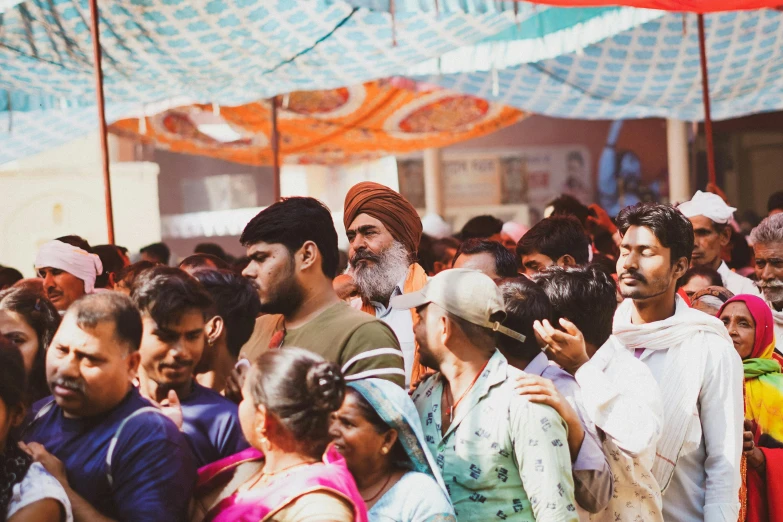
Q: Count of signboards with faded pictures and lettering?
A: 1